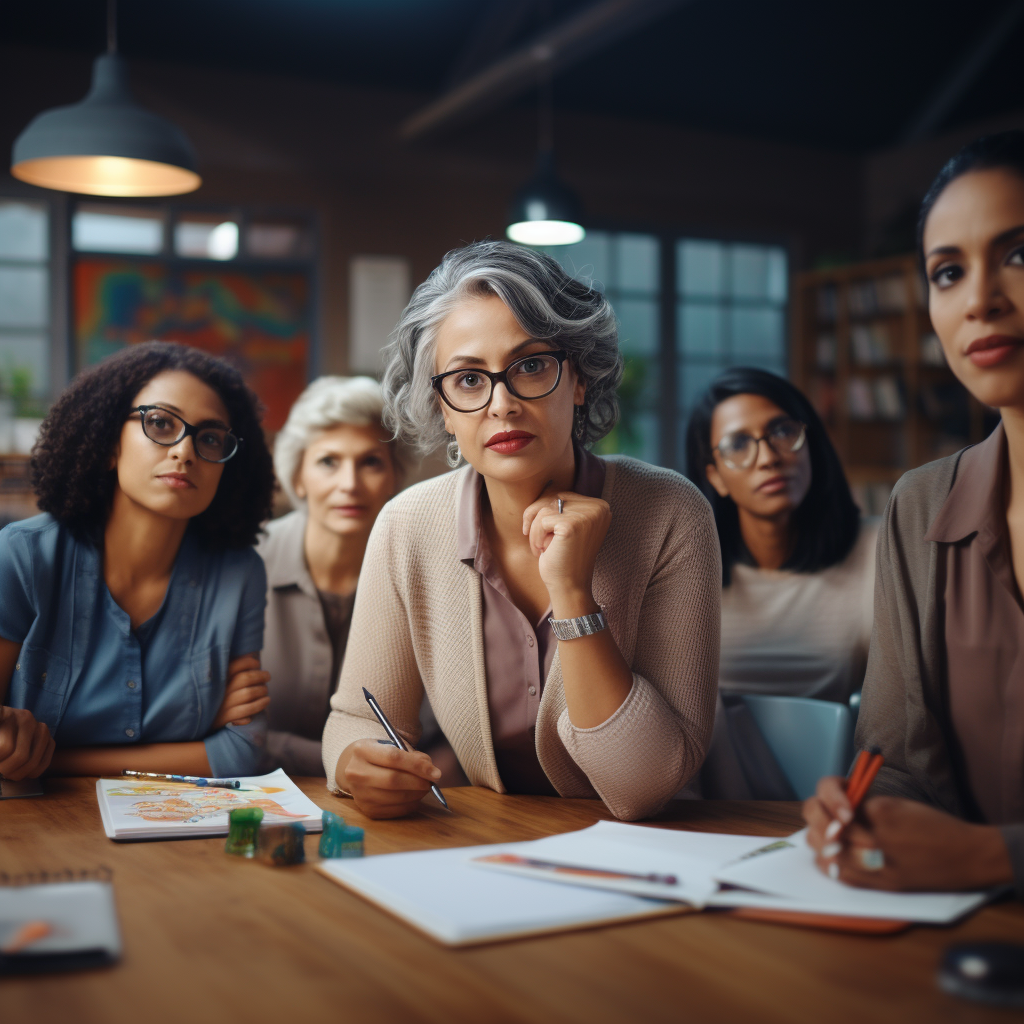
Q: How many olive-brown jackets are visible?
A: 1